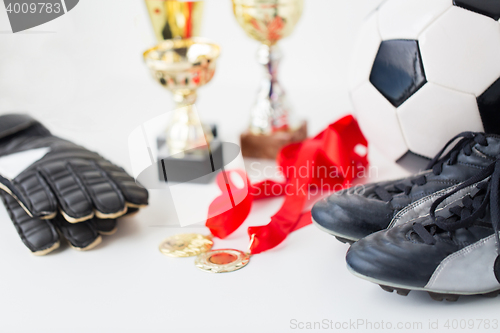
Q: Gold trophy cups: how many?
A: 3